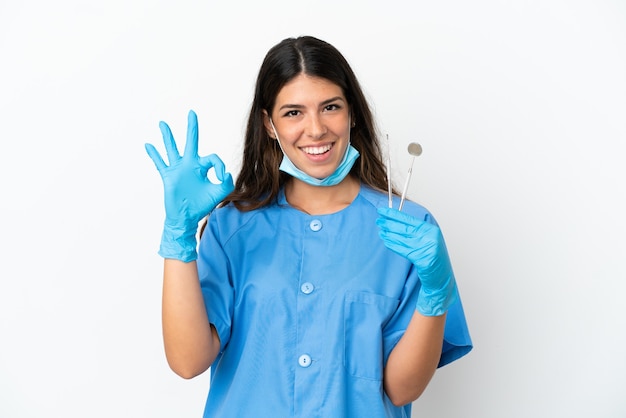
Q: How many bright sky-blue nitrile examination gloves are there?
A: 2